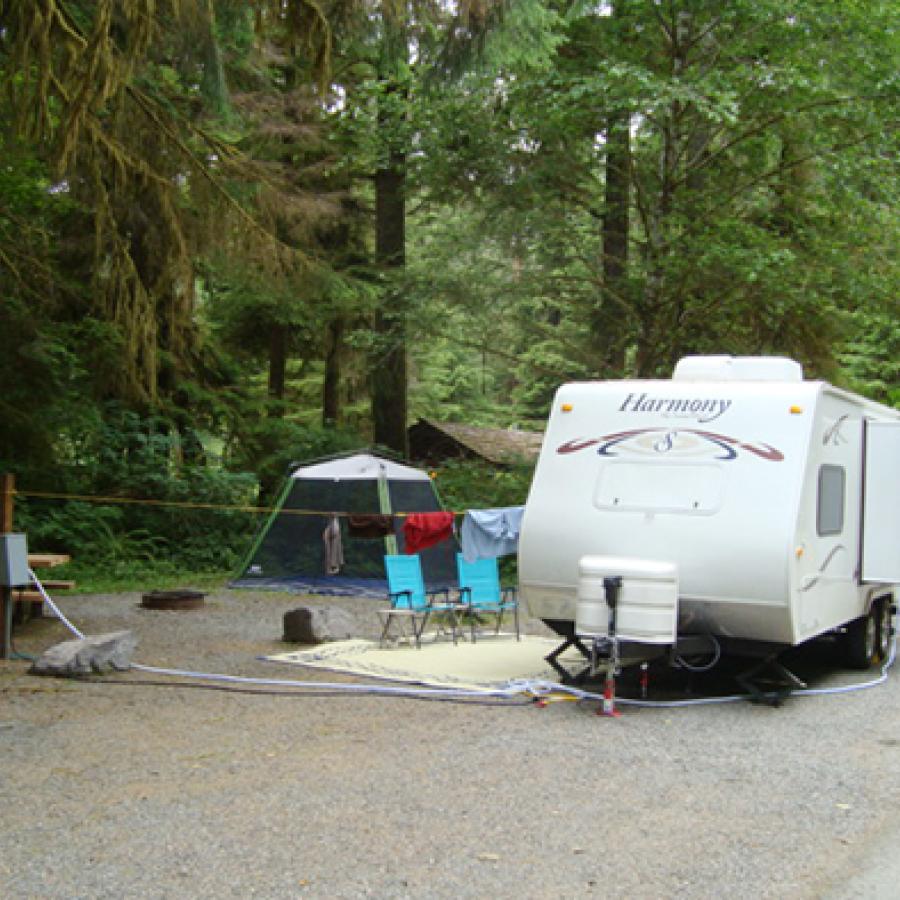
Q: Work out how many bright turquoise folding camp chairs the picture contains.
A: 2